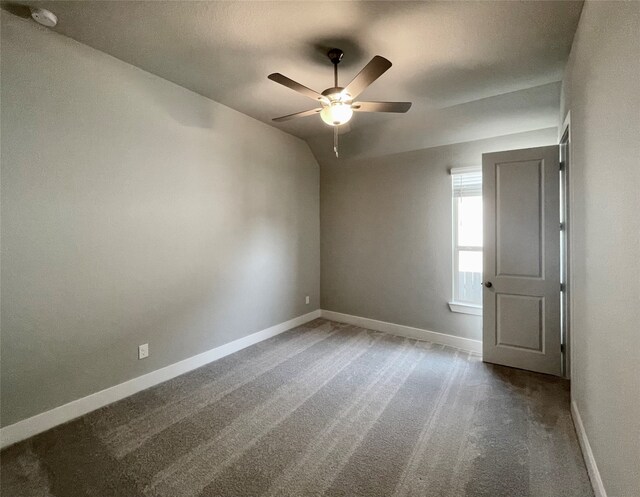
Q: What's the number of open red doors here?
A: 0